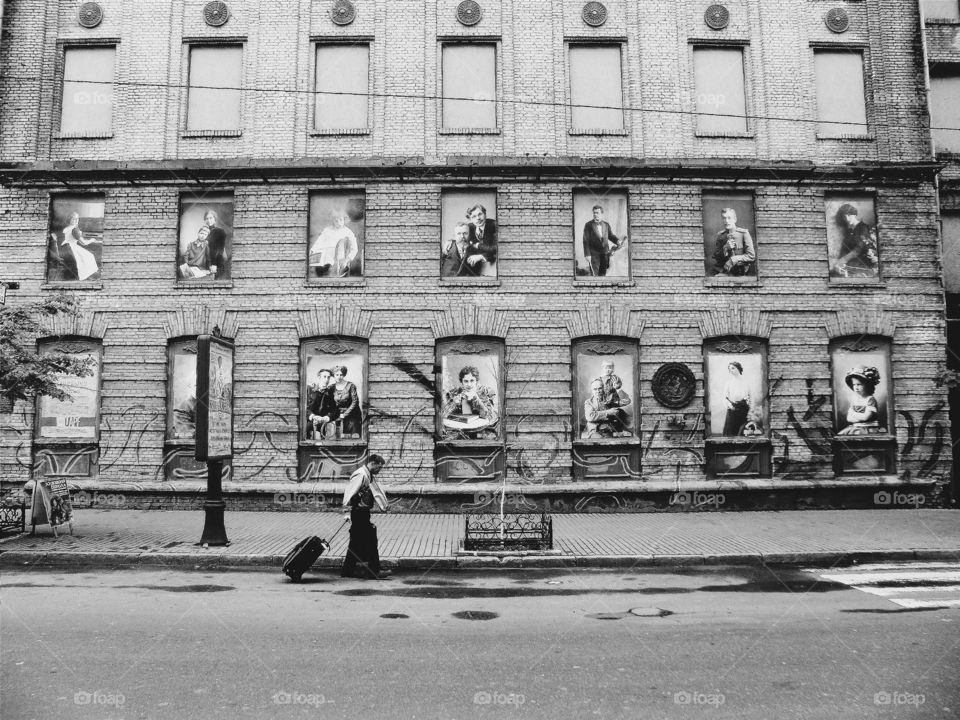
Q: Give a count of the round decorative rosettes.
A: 7